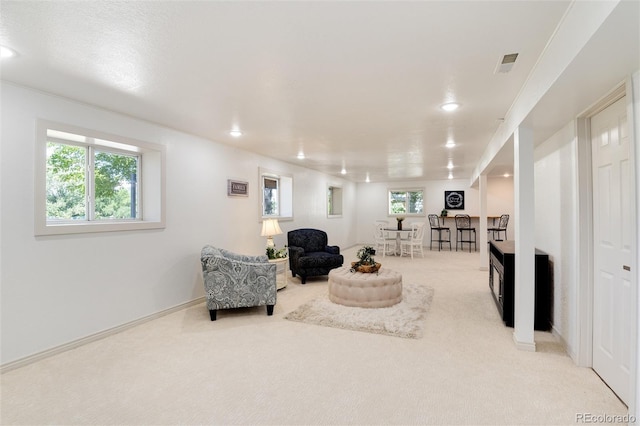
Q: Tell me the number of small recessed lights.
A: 10